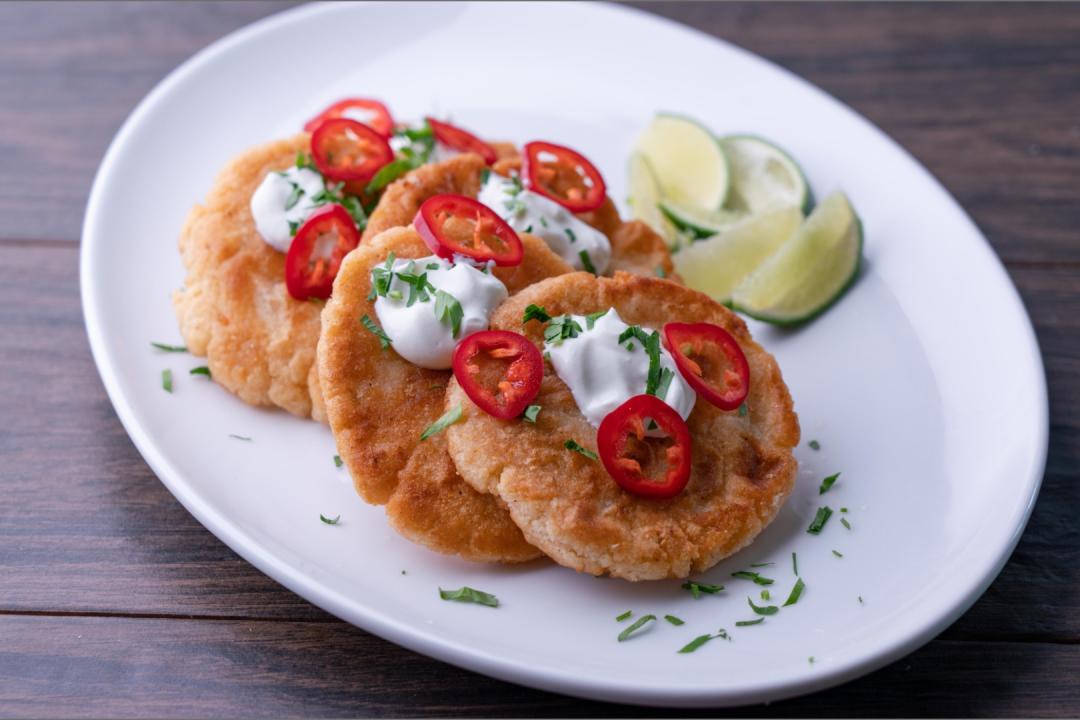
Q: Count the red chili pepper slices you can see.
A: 9